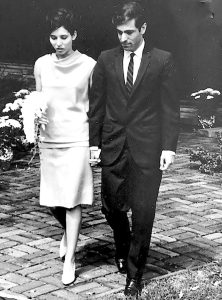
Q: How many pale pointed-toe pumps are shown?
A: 2